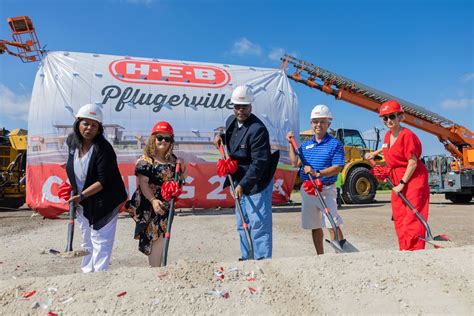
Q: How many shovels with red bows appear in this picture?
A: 5